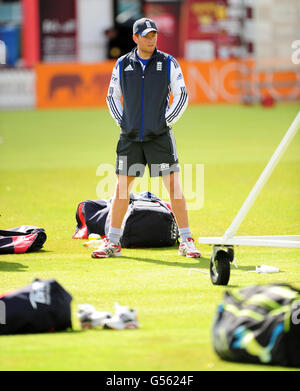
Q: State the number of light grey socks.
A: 2